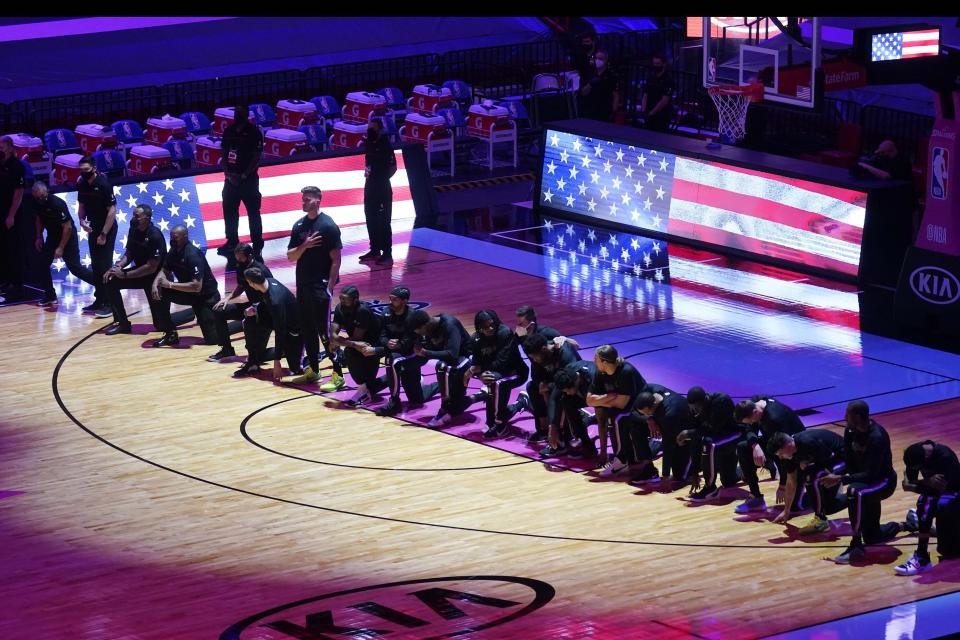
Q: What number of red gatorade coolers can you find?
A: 14